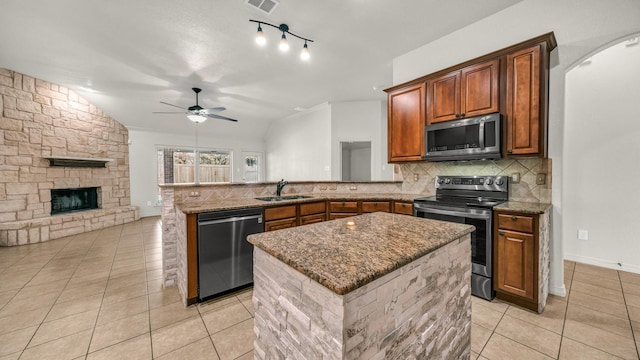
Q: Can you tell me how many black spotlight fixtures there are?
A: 3